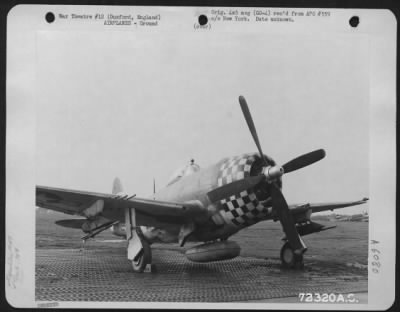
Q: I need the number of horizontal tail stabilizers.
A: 1